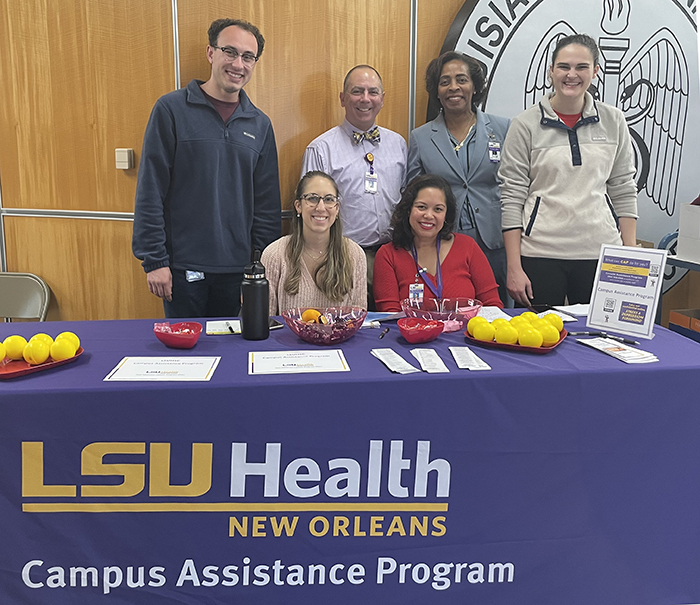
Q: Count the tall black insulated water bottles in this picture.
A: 1